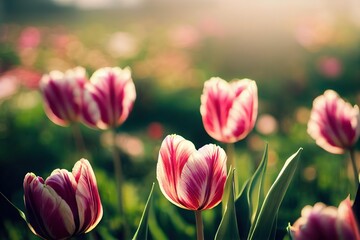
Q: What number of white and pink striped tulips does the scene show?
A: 7